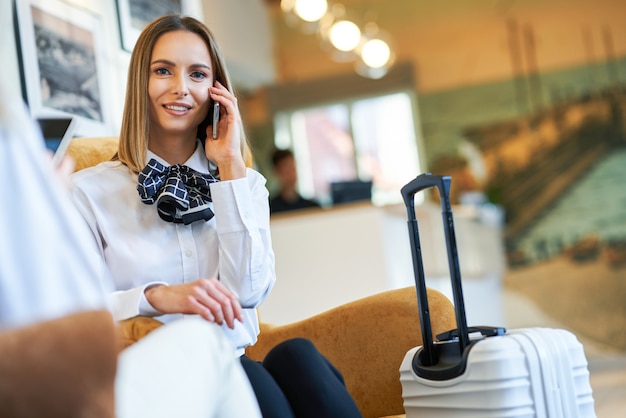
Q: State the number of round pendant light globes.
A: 3